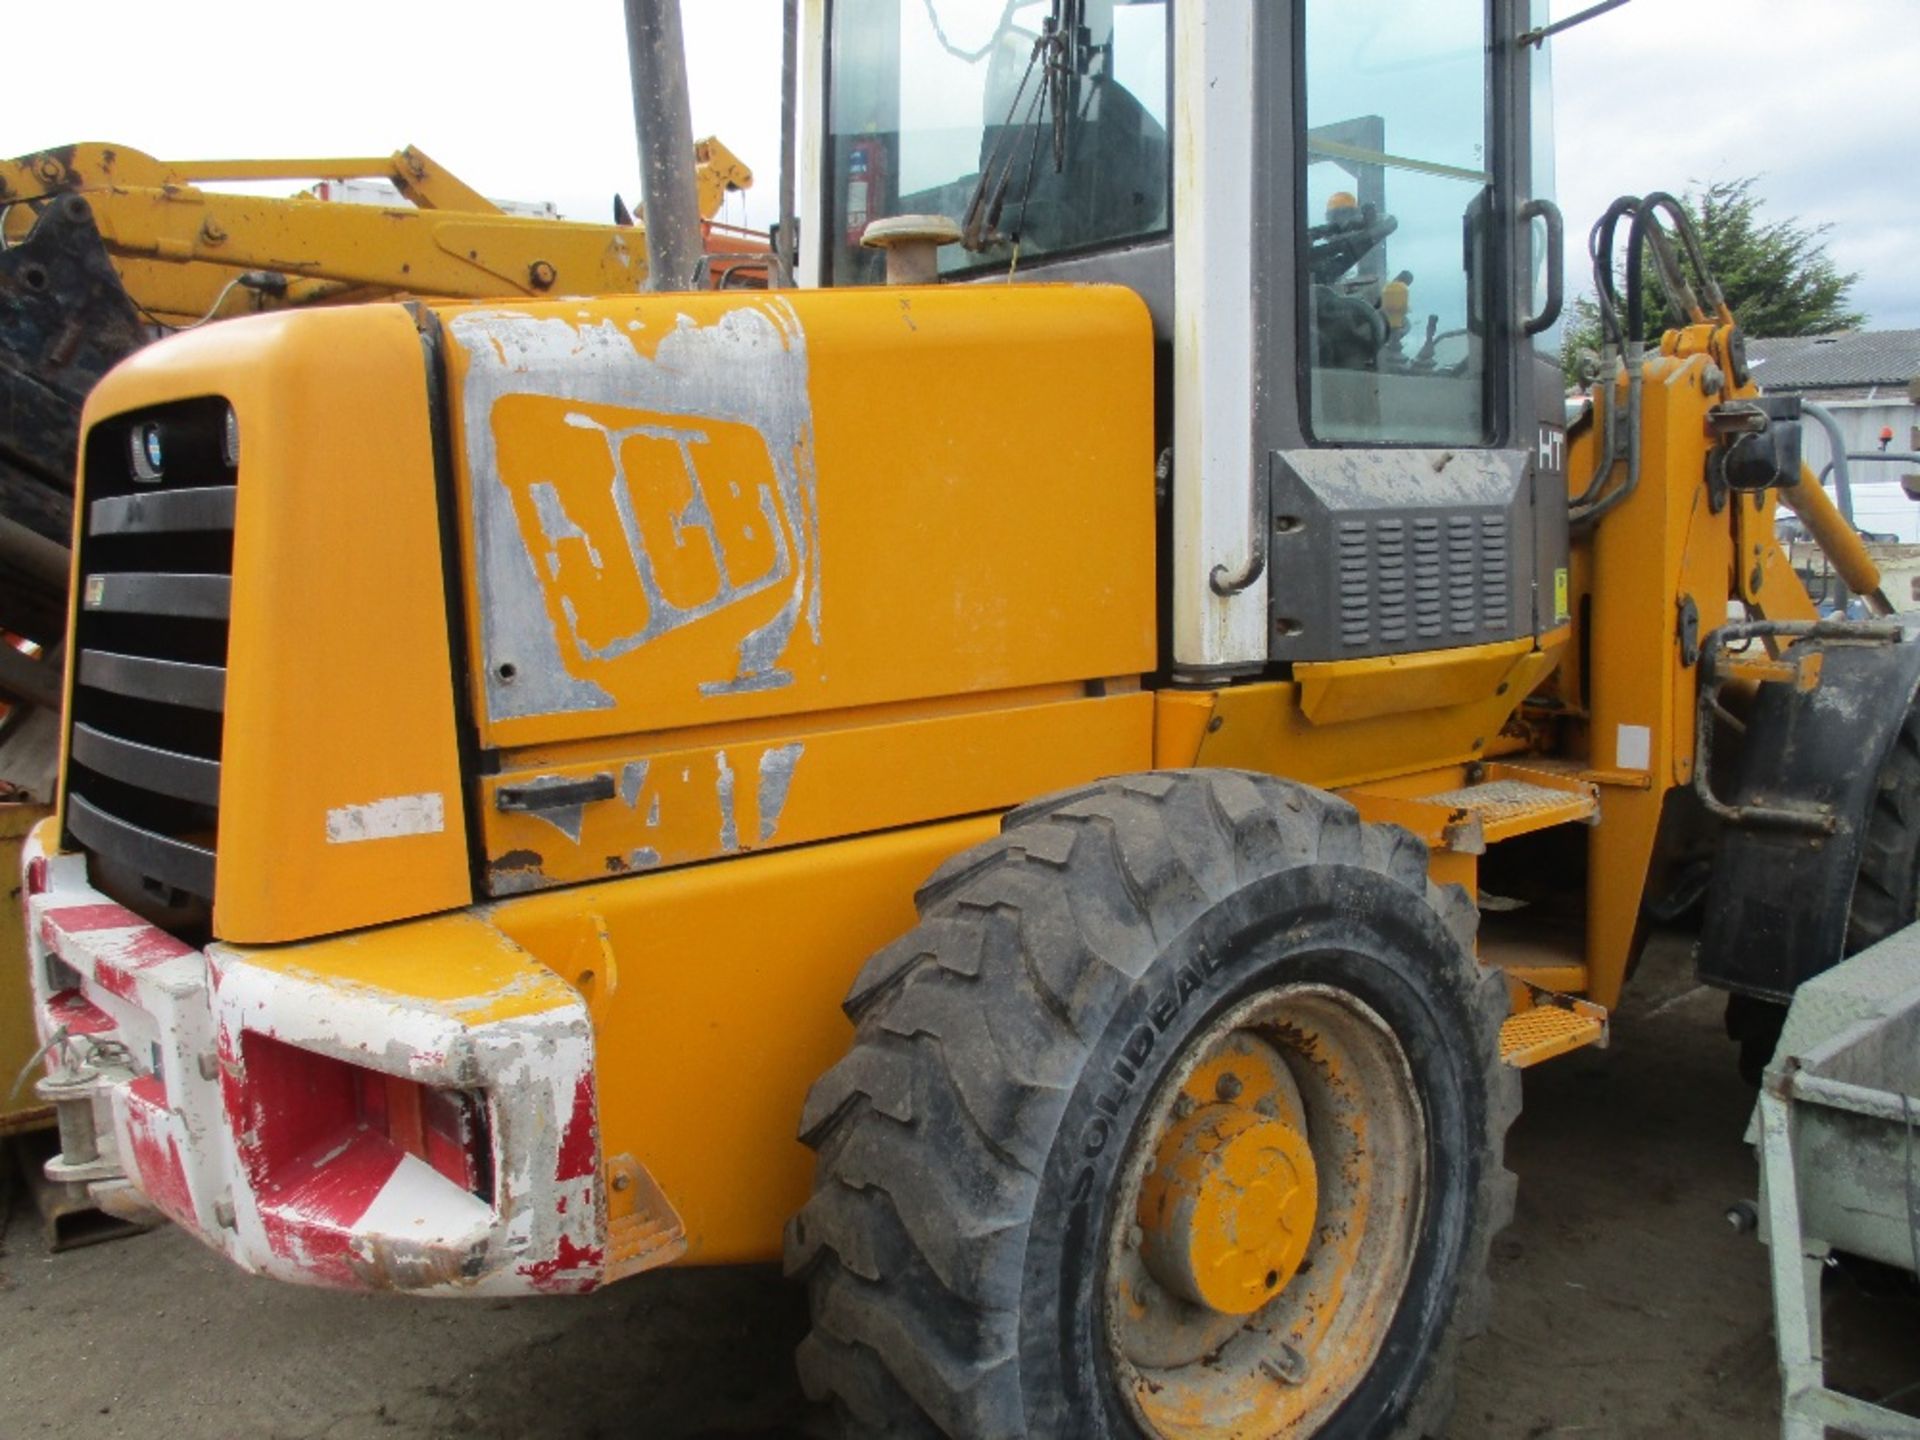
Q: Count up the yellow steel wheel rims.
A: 1